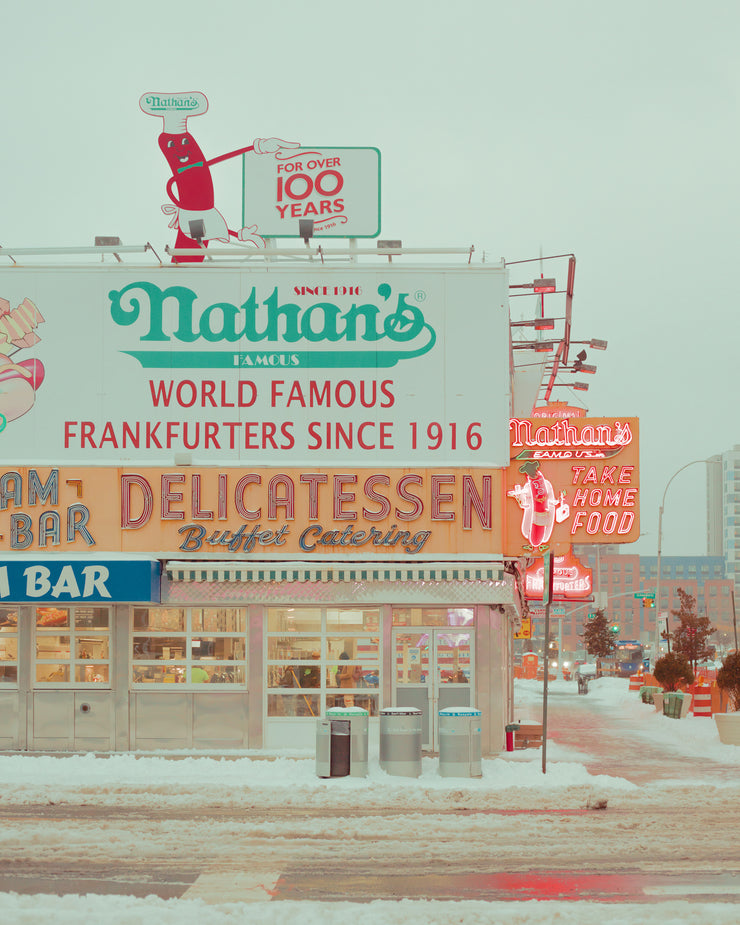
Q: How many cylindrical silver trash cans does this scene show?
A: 3